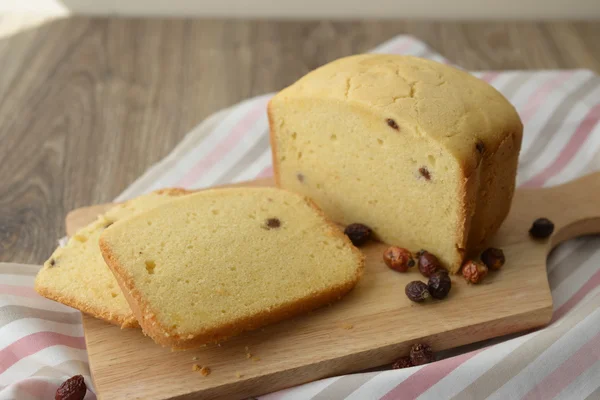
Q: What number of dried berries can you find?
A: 11